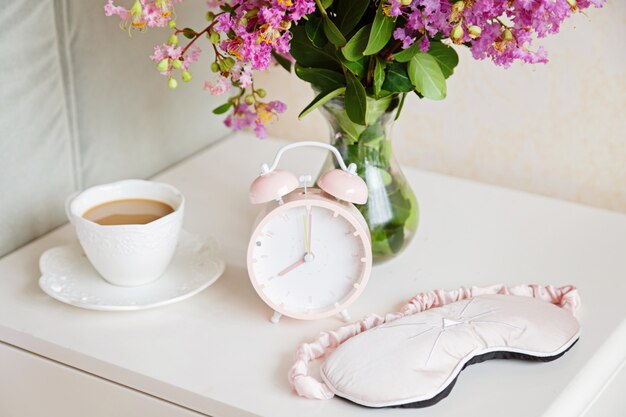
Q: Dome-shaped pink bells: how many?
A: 2